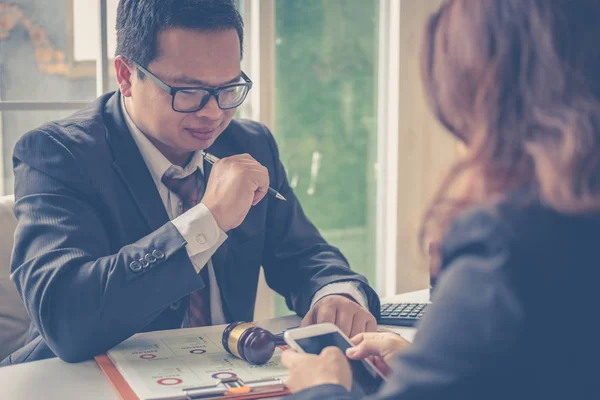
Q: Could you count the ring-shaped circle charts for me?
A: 4